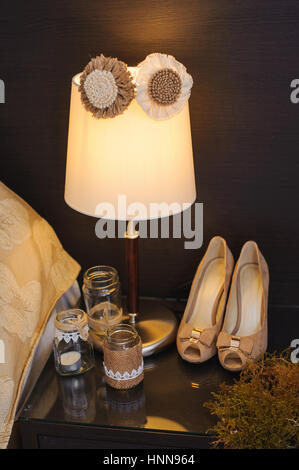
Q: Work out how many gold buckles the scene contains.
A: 2